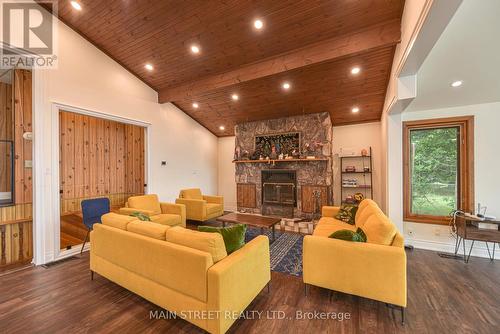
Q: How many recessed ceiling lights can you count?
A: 11